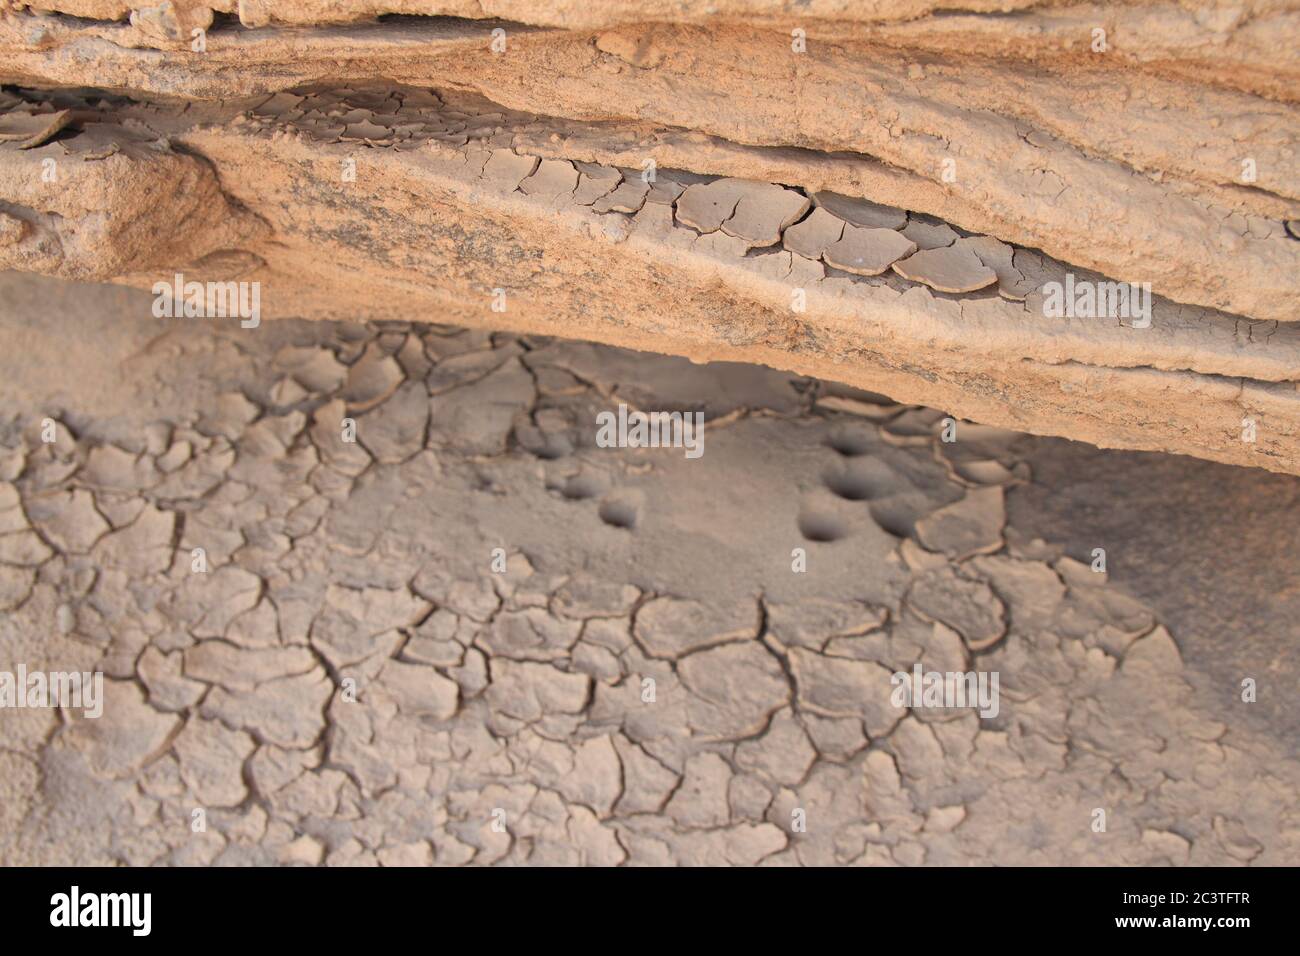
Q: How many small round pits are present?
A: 7